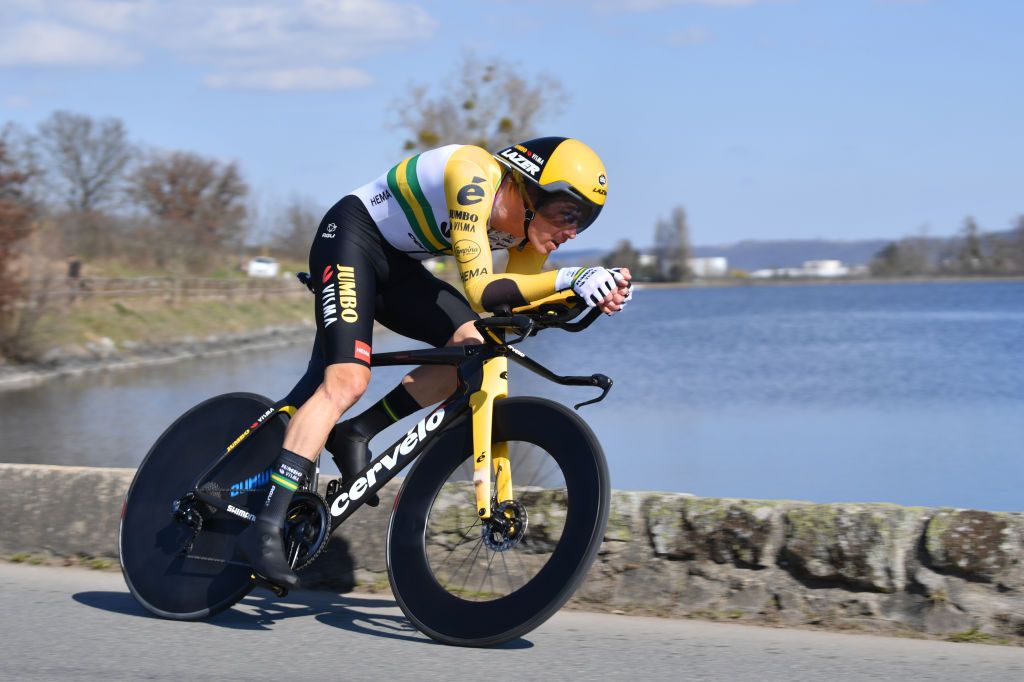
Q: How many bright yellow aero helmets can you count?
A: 1